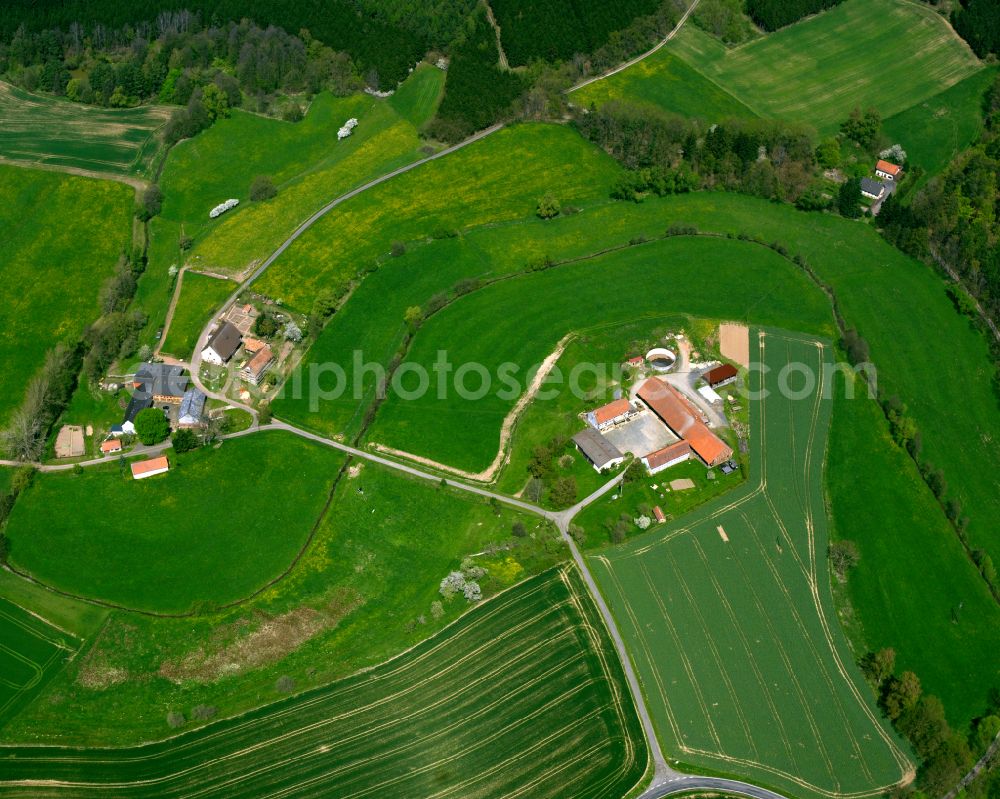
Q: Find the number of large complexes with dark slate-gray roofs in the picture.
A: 1